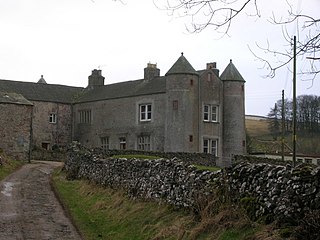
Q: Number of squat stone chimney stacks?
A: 3